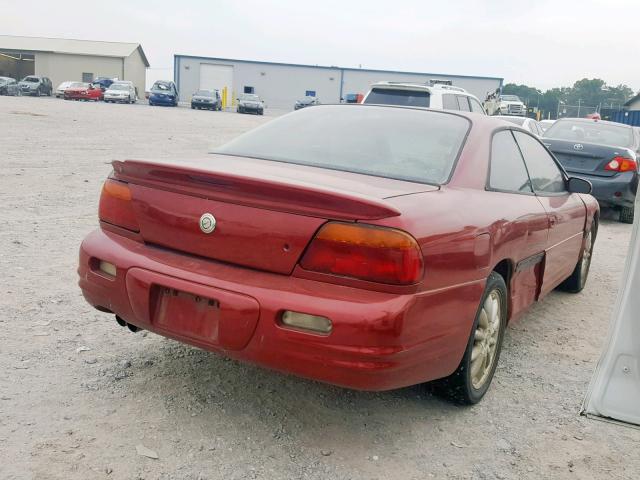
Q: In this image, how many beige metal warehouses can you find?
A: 1